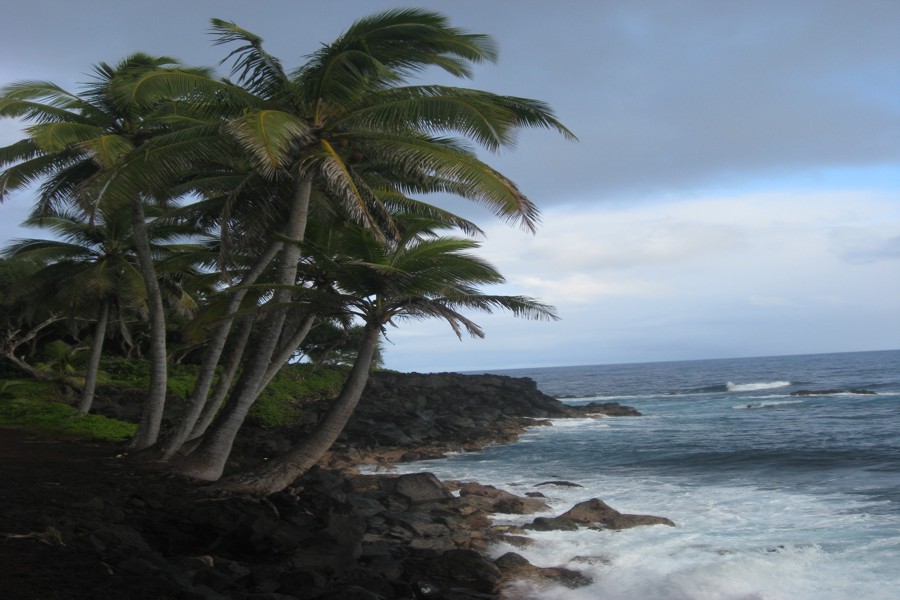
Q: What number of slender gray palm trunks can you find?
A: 7